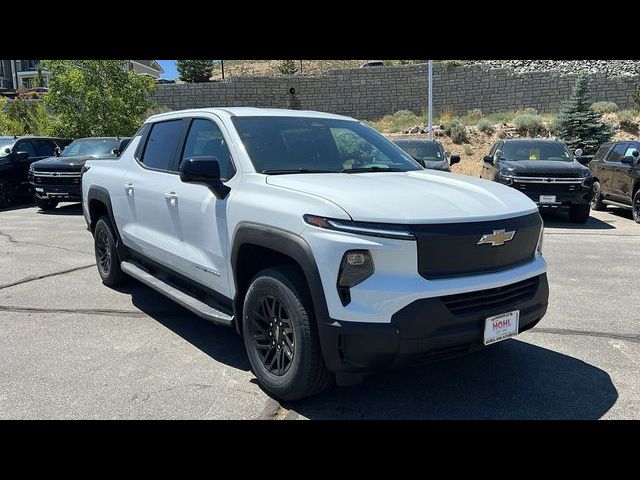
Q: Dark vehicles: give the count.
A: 5